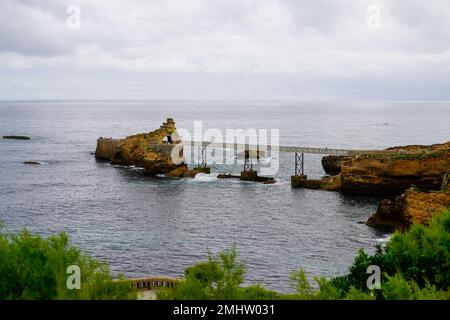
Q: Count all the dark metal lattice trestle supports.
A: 3